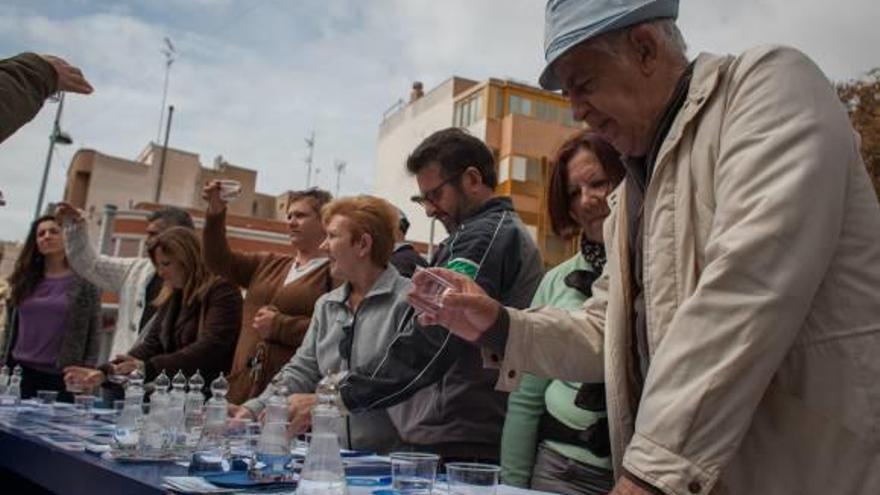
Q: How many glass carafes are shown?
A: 9